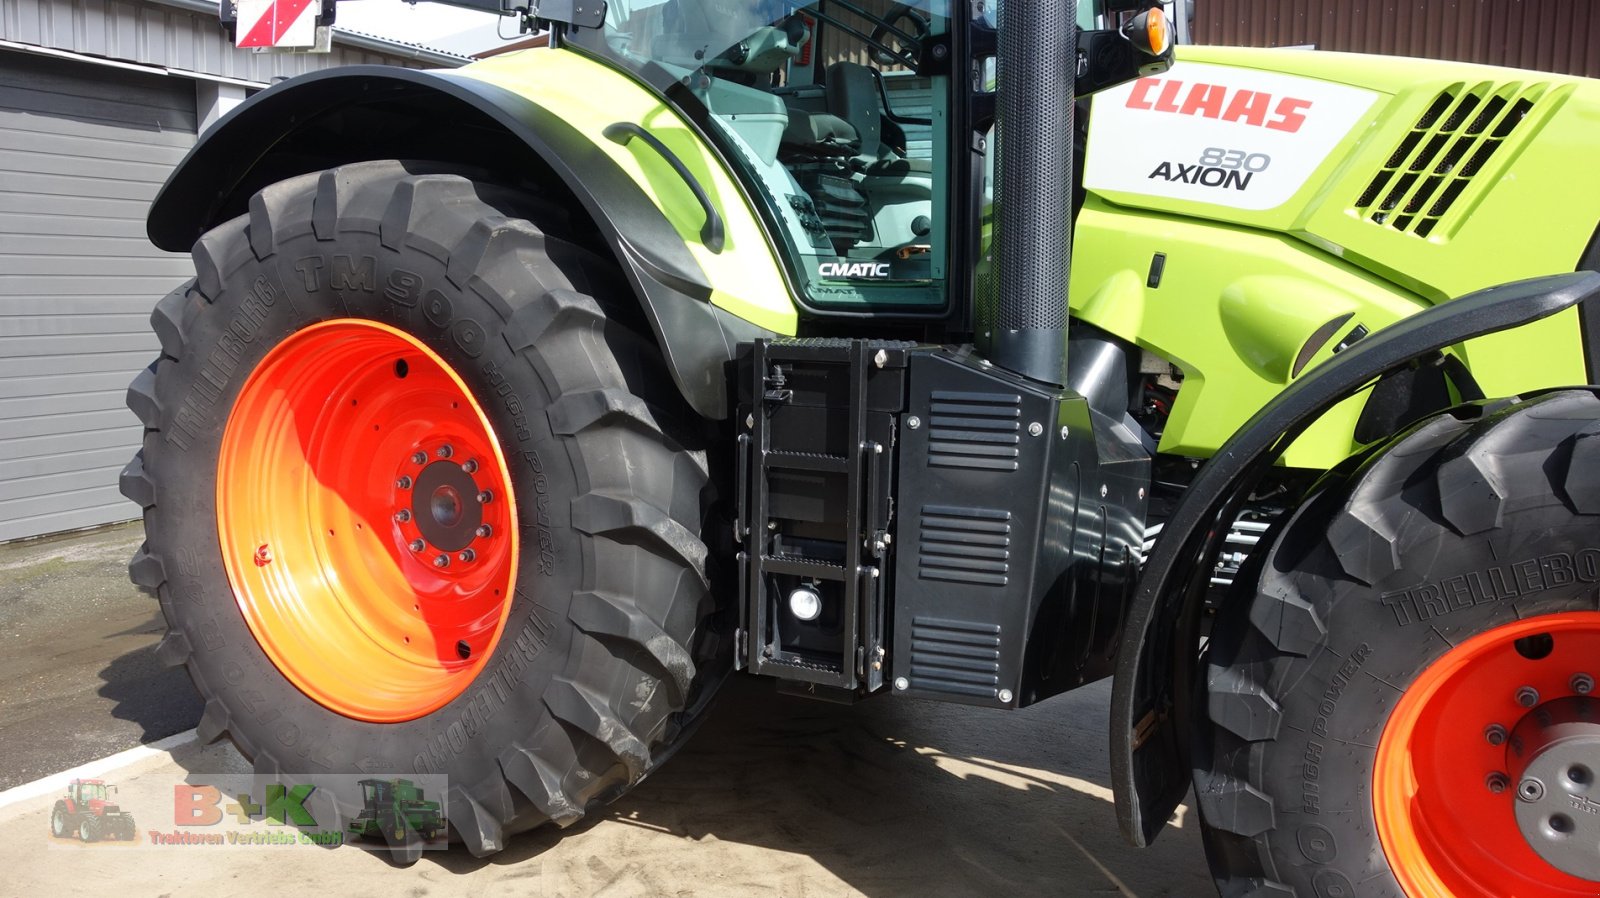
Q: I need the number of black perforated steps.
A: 4